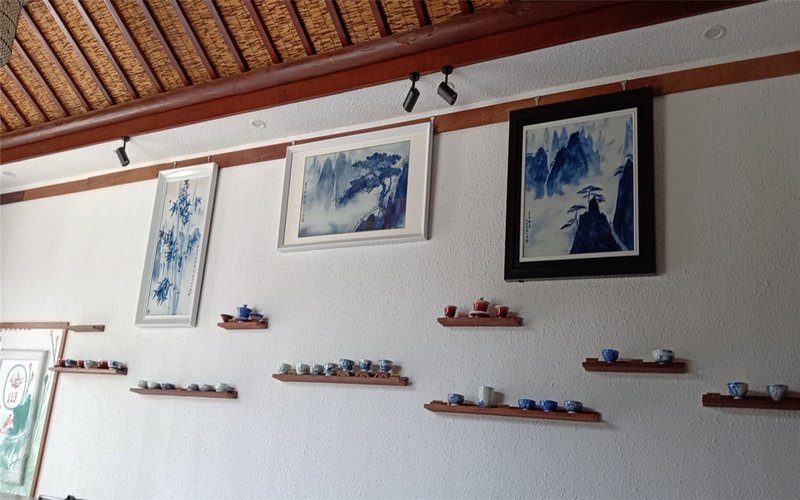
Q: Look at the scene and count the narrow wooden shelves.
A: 9